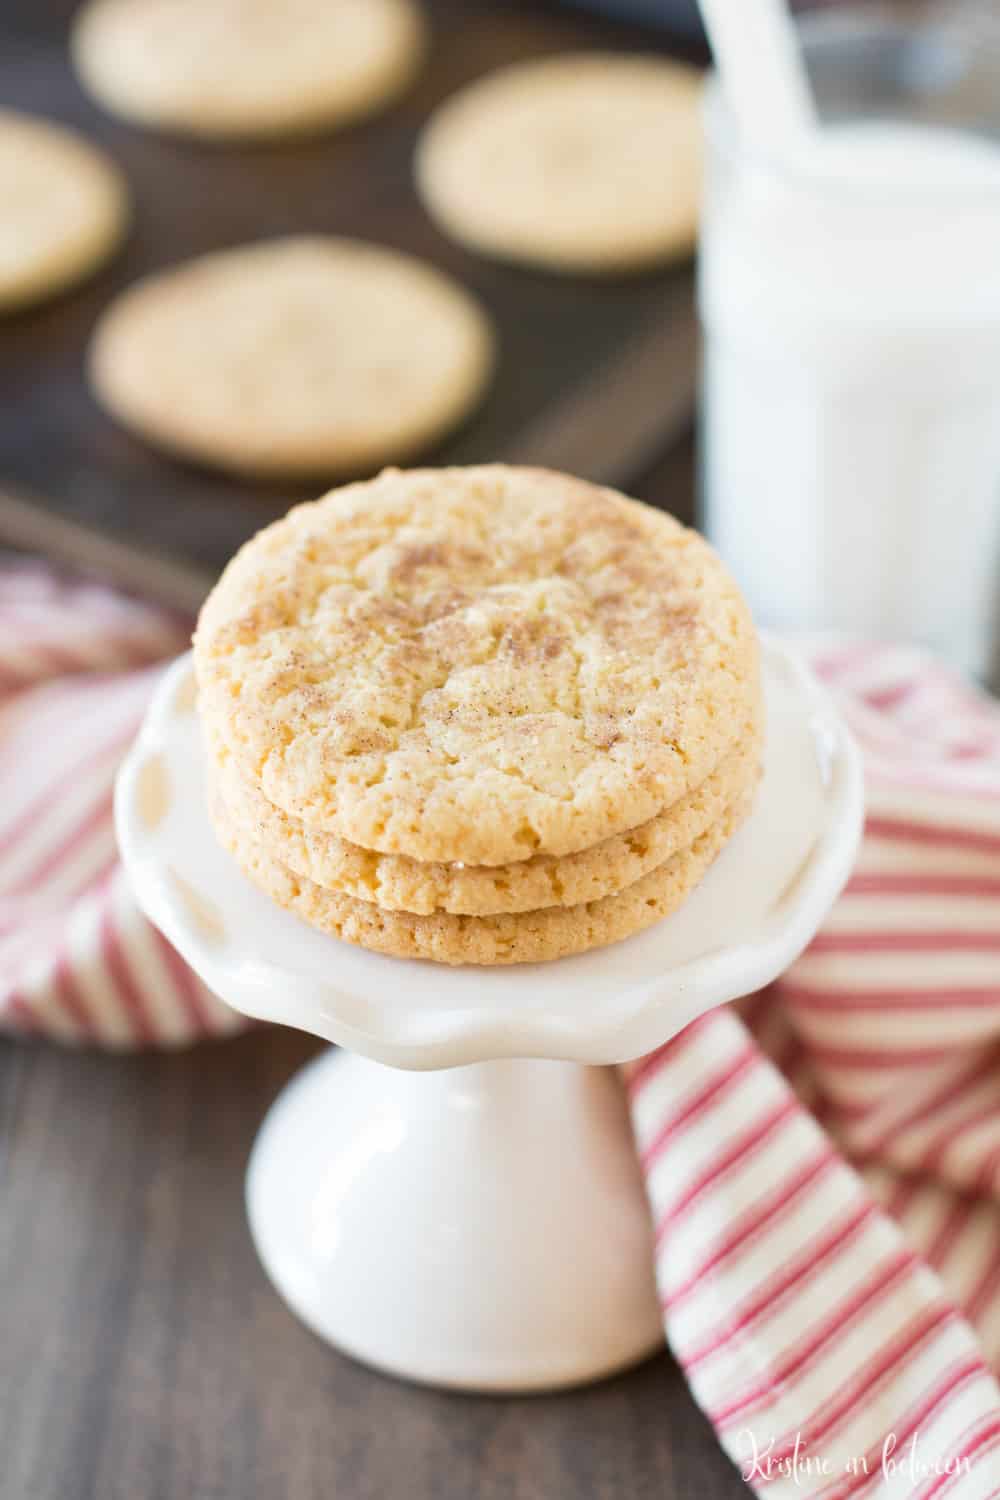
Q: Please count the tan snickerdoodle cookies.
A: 7